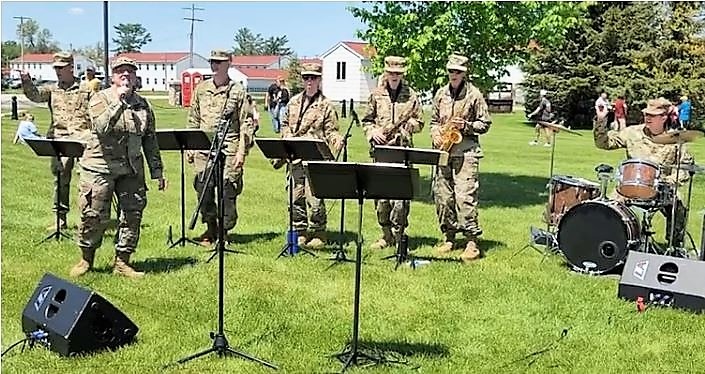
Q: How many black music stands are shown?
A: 5